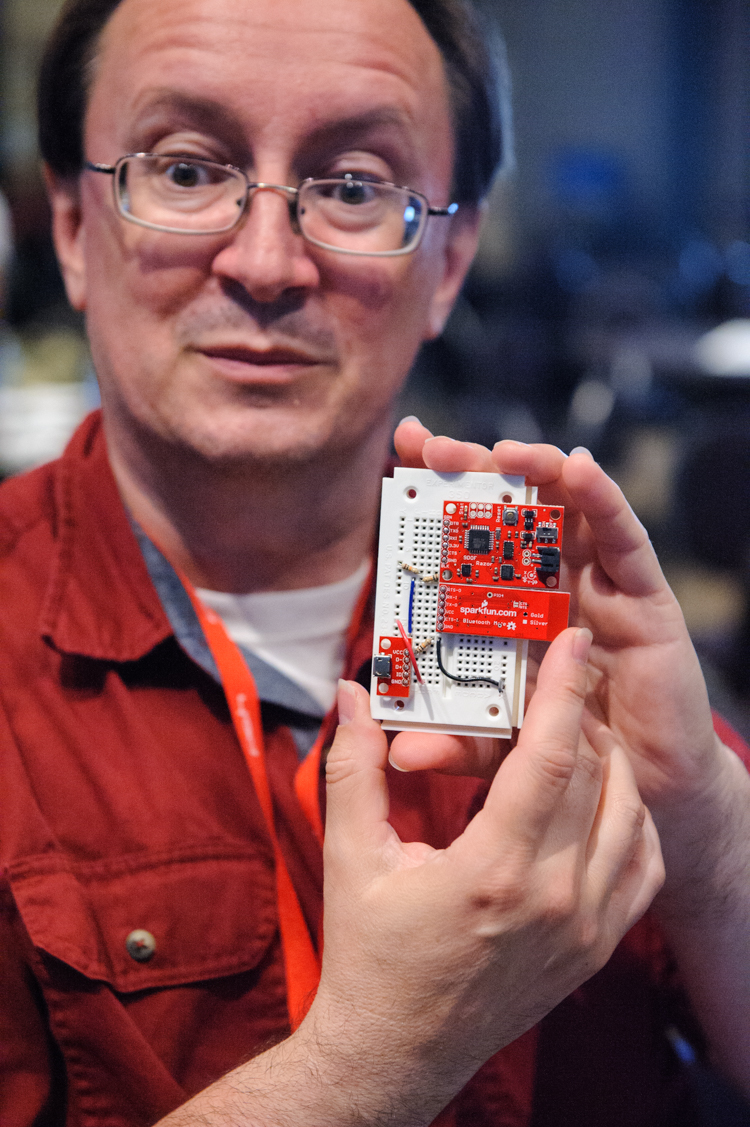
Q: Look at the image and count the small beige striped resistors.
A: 3